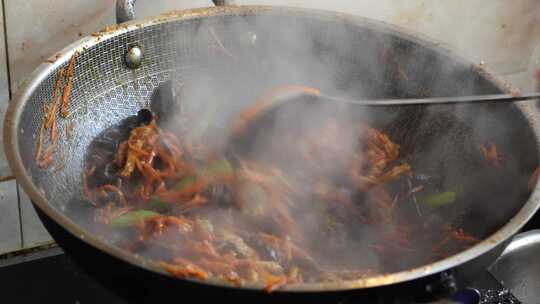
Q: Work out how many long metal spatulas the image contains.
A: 1